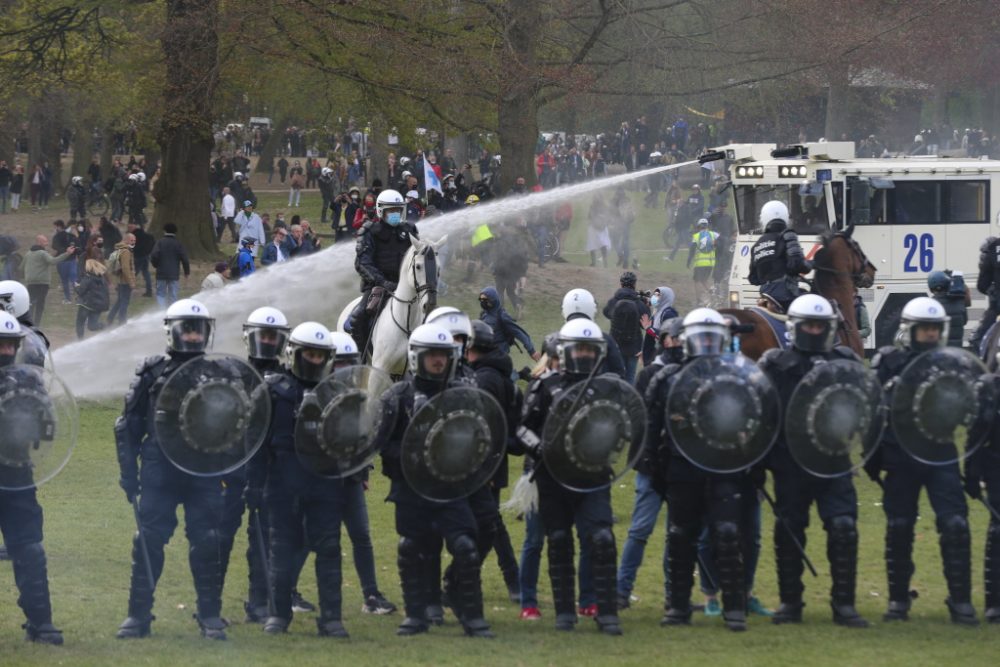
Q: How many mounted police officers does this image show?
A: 2